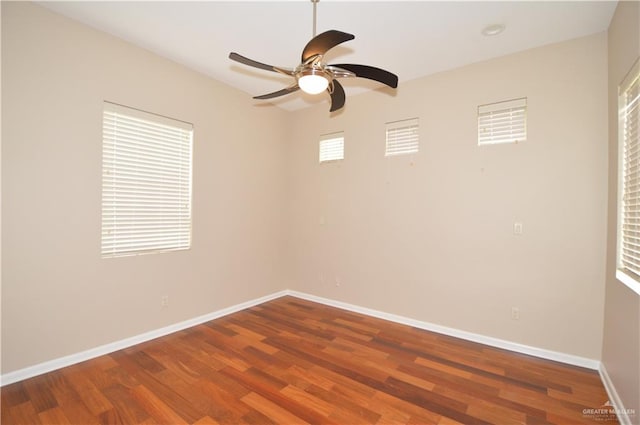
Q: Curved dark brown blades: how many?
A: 5